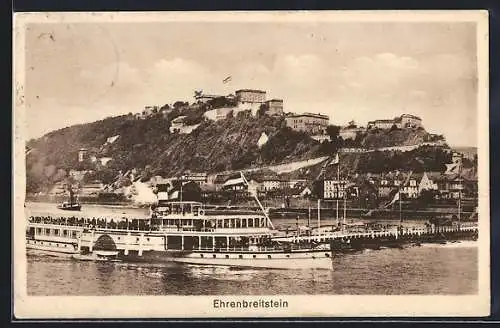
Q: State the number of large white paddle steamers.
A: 1